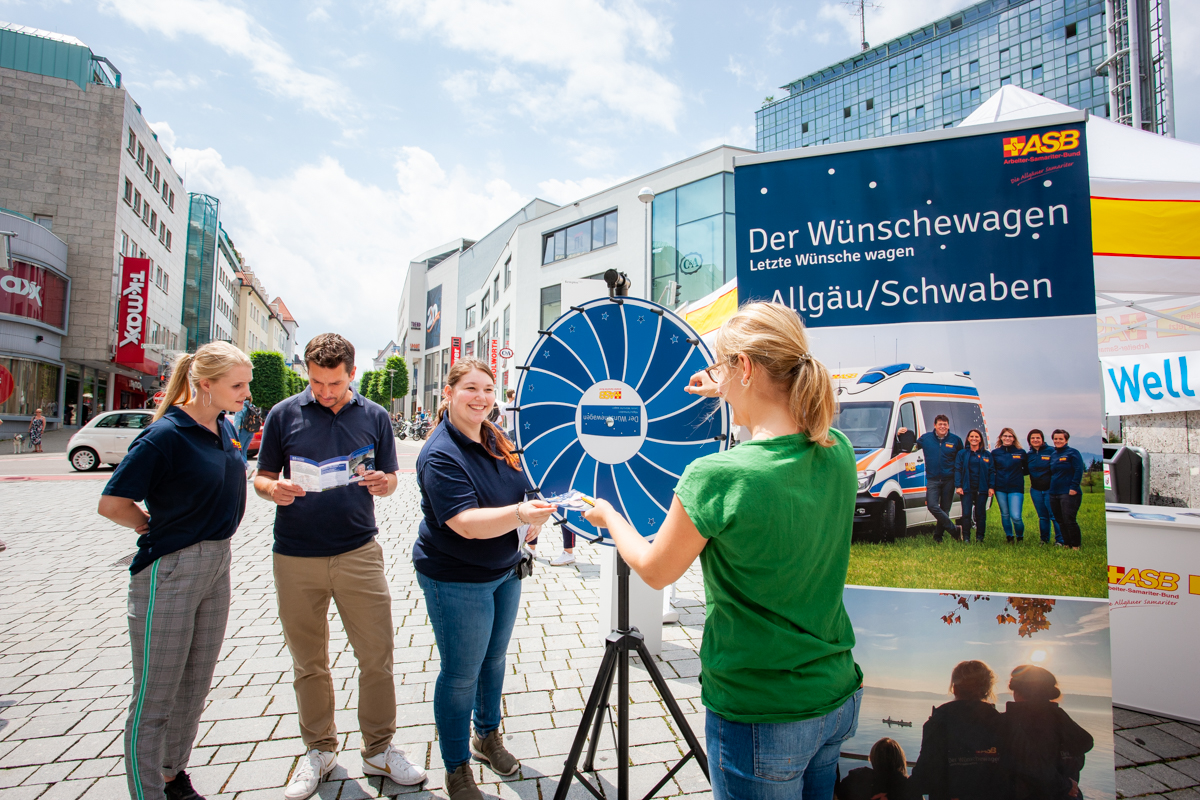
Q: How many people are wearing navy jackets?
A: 5